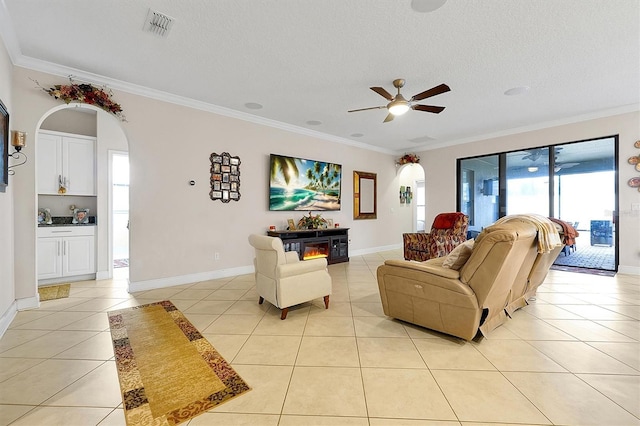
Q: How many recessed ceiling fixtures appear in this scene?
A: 5